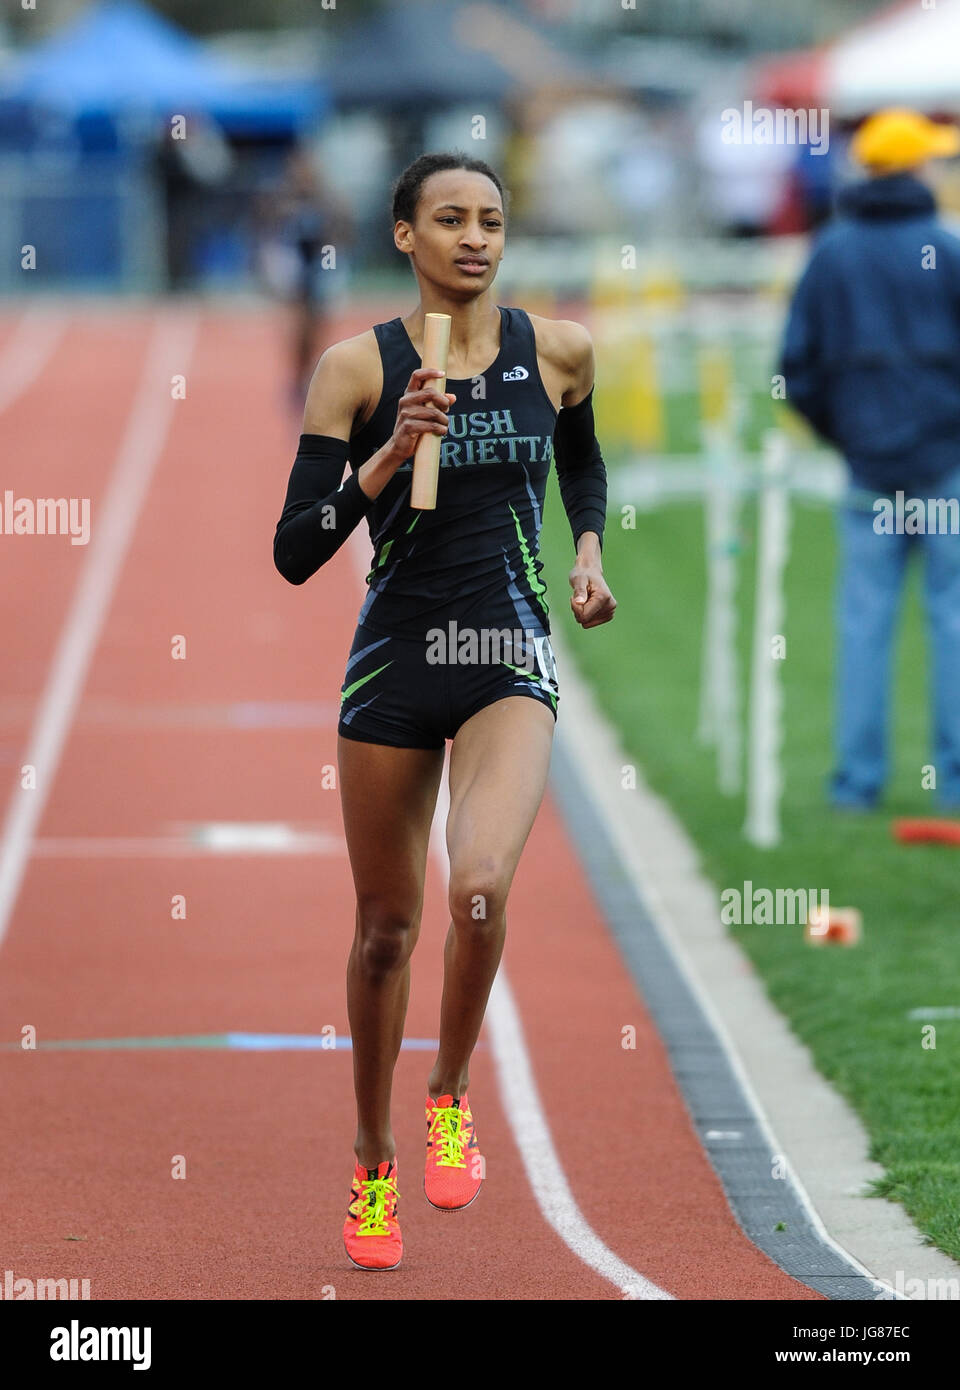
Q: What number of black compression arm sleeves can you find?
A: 2